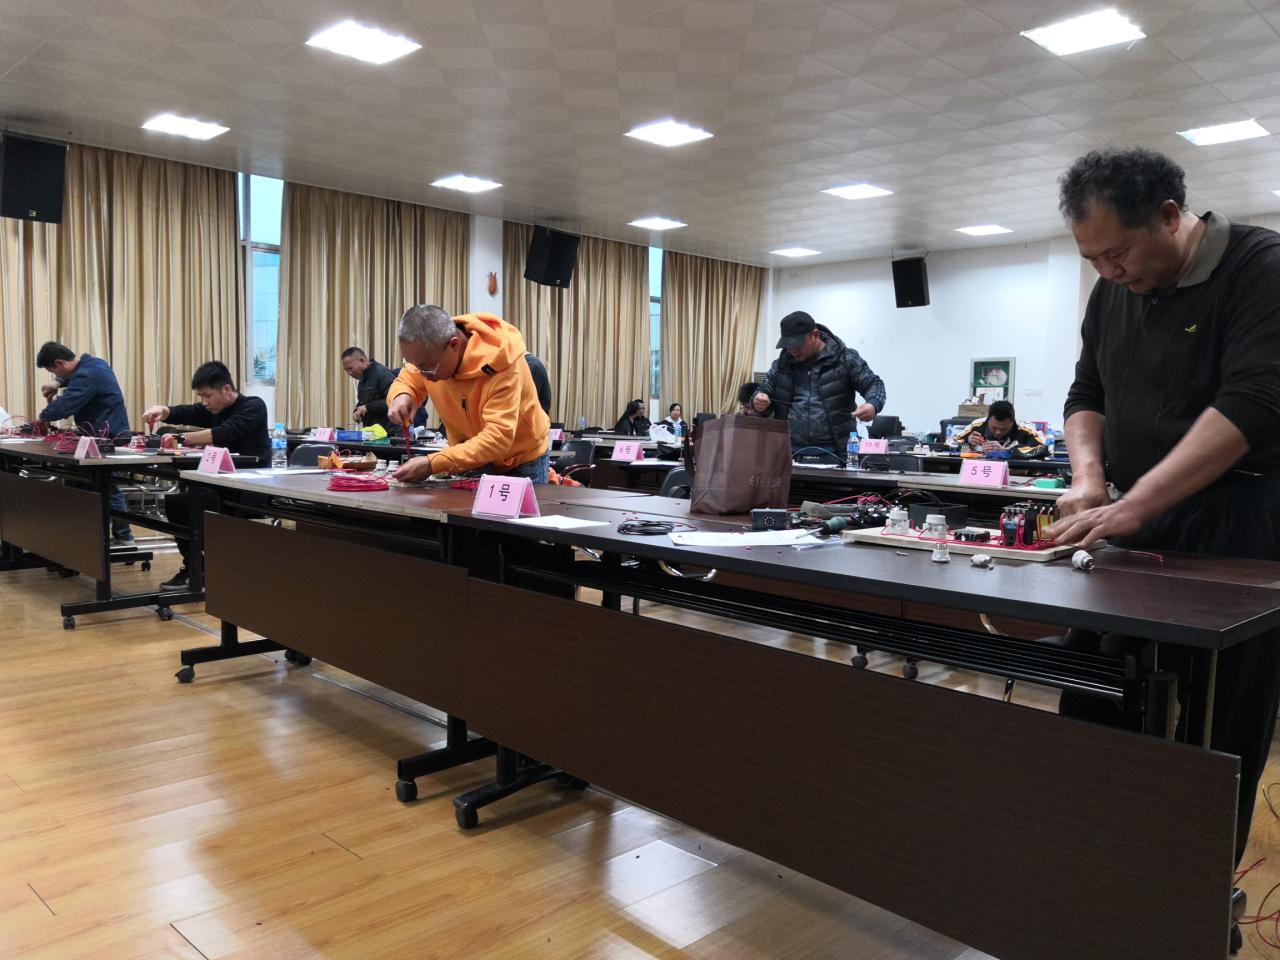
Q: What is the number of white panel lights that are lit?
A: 11